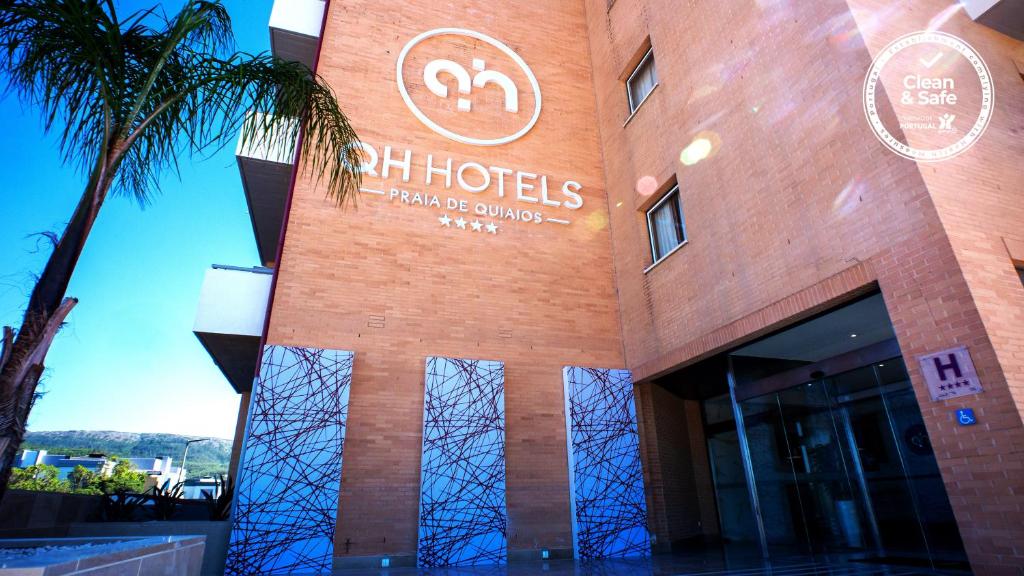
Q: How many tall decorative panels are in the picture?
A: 3